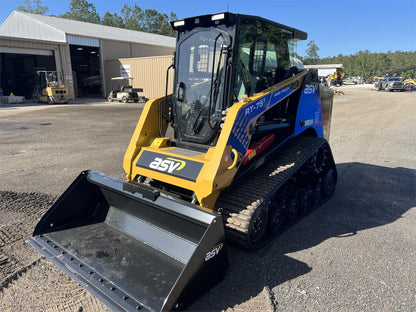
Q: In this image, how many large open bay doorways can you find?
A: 2